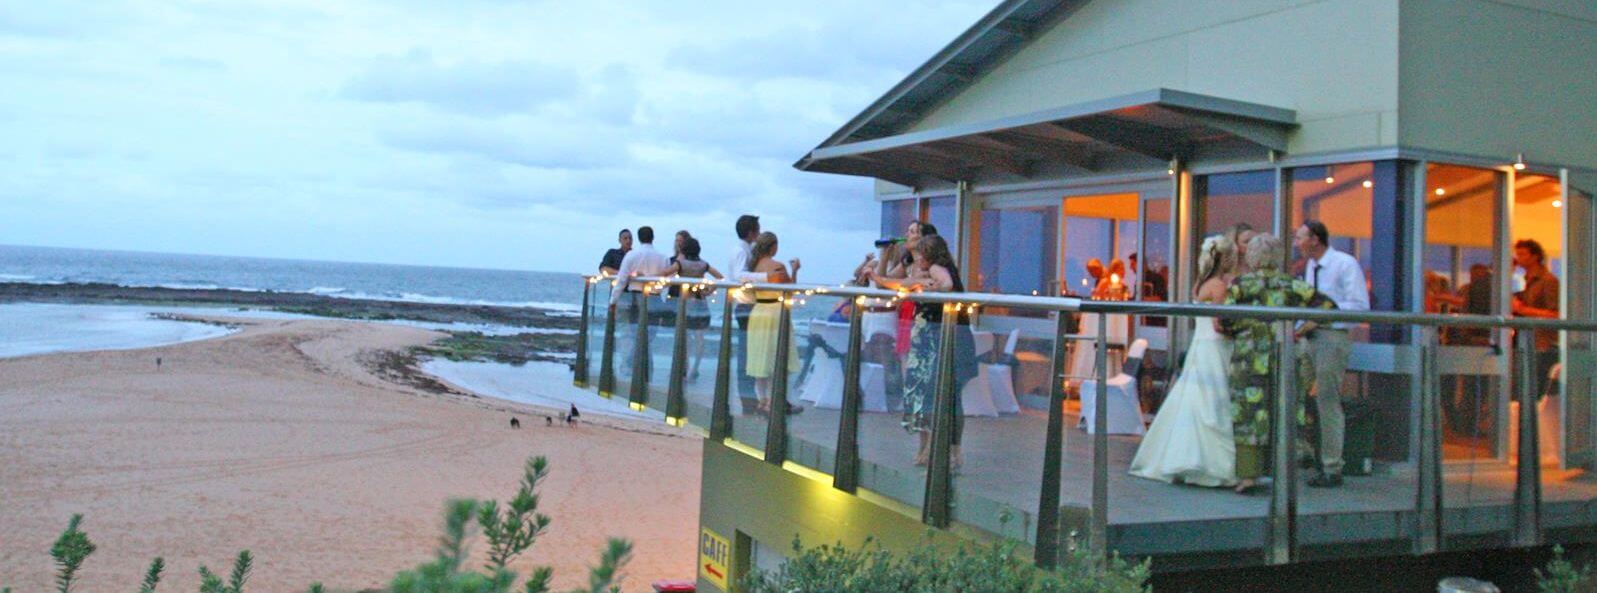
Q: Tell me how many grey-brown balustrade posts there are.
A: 13